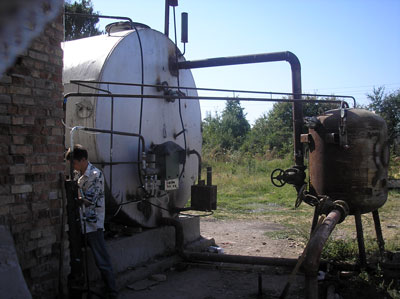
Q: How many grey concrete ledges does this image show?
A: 2